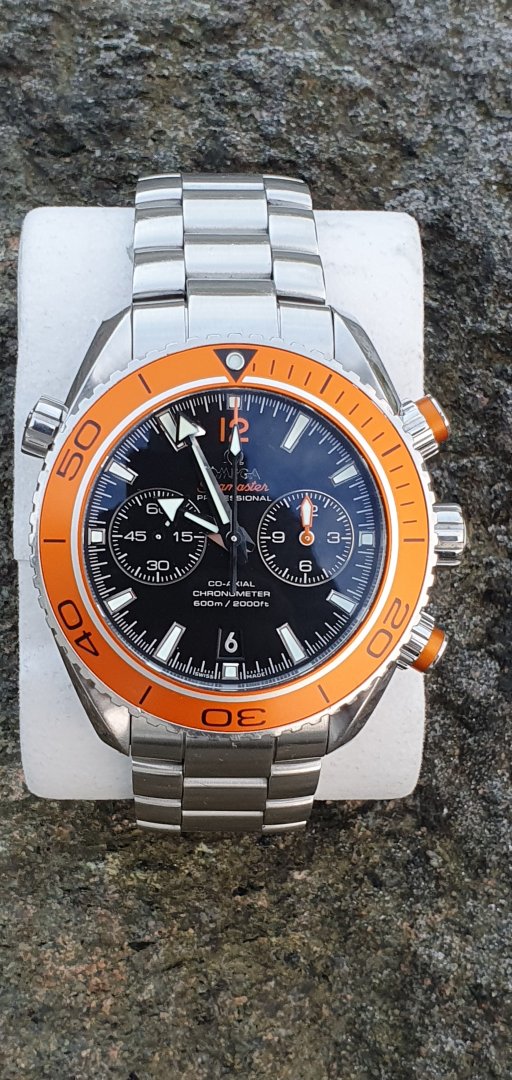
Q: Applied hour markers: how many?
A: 12